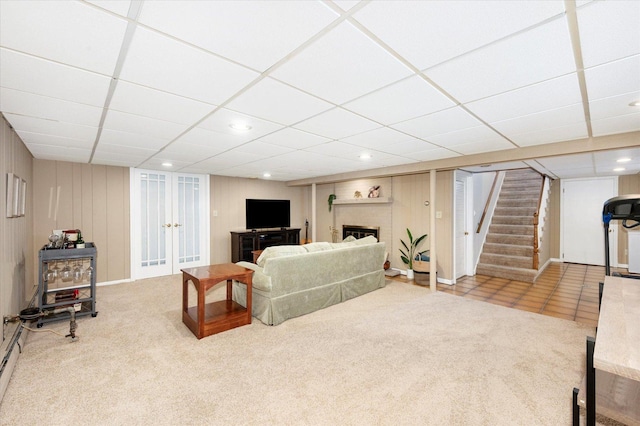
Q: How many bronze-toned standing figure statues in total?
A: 0